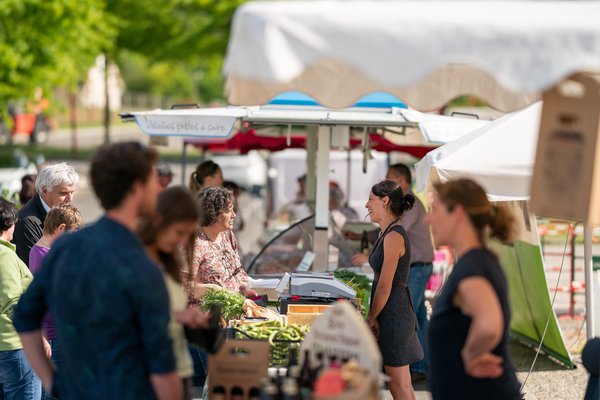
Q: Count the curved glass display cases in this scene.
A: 1